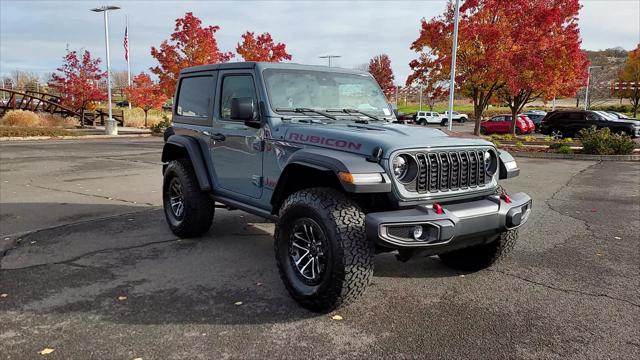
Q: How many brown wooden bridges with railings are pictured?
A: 1